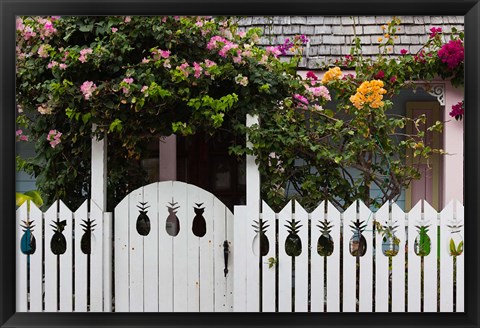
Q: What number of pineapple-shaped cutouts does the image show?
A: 13